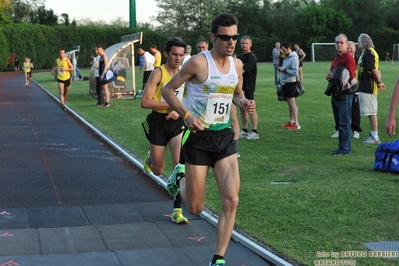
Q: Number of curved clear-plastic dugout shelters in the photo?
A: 2